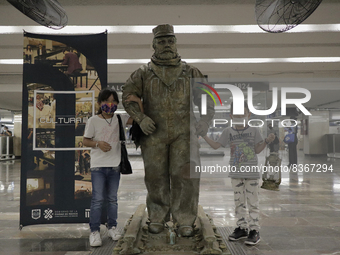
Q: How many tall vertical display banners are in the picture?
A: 1